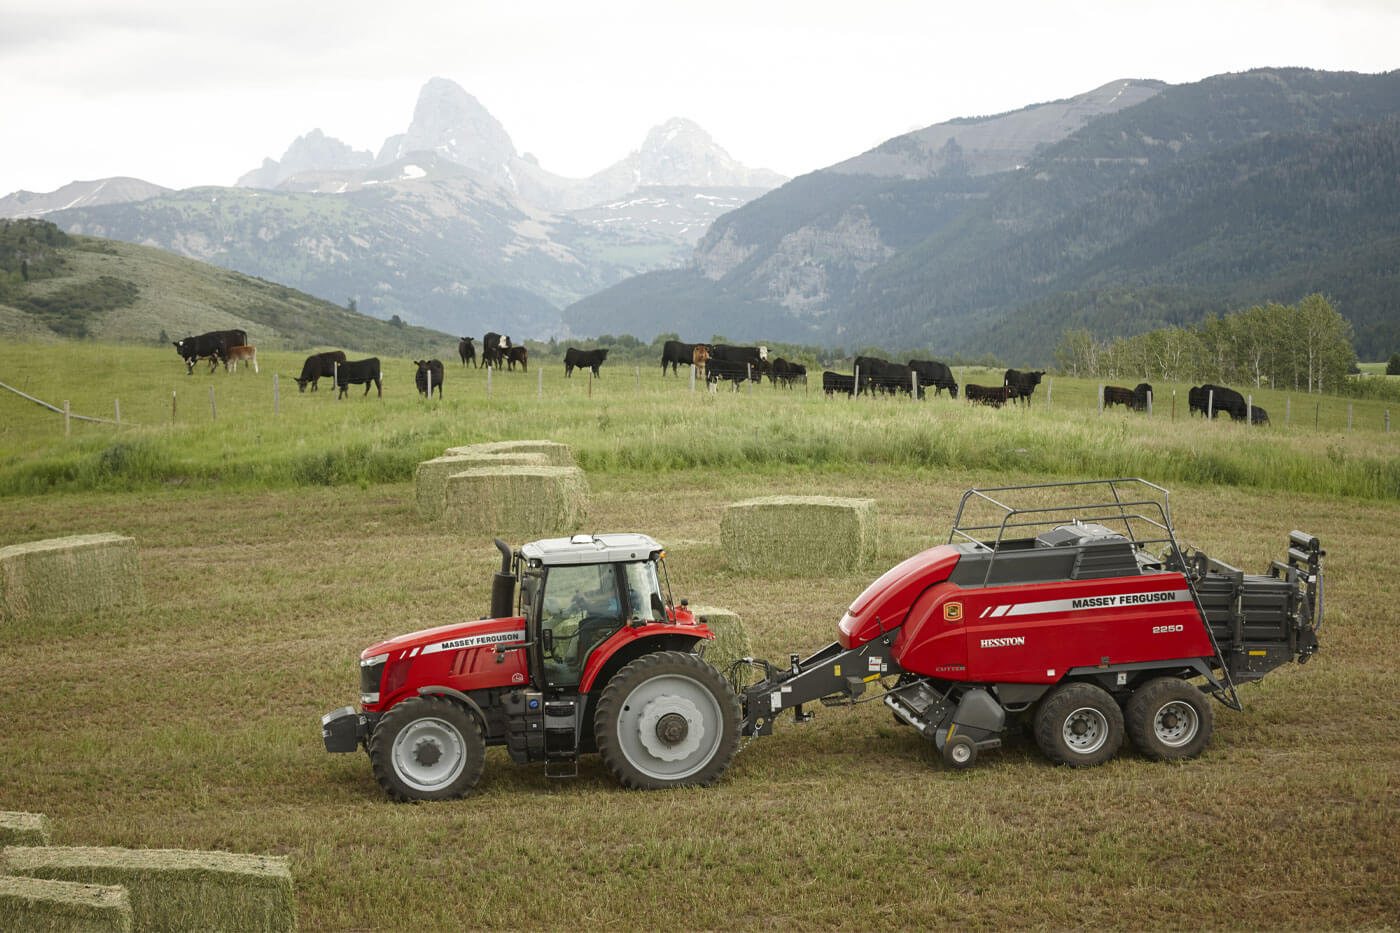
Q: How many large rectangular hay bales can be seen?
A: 9